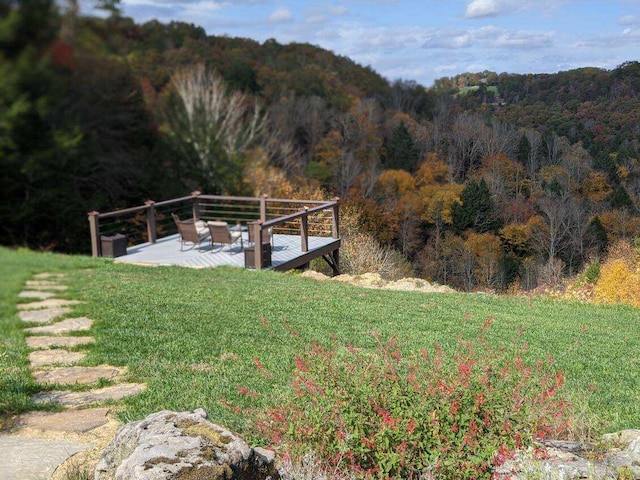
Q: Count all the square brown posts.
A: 7